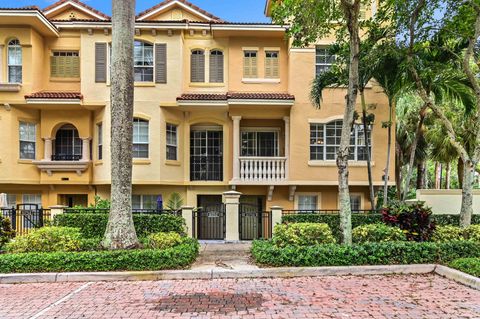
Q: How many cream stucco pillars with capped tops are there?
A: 4